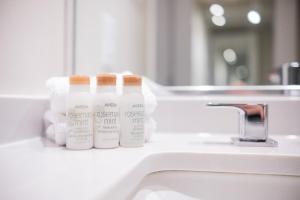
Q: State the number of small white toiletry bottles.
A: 3